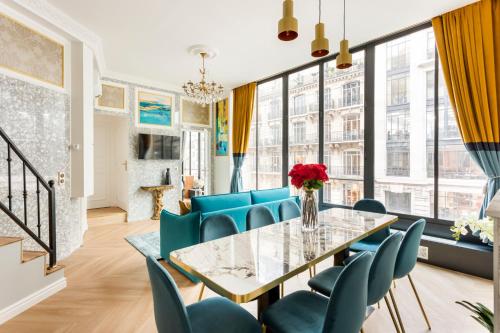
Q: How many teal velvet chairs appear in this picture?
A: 8